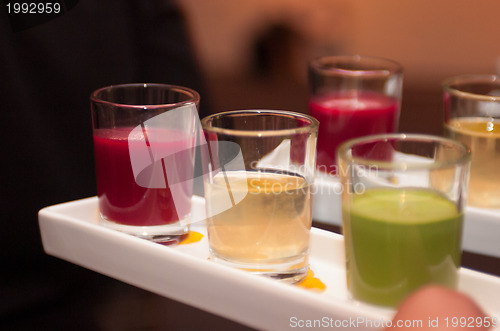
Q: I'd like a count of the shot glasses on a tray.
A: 5